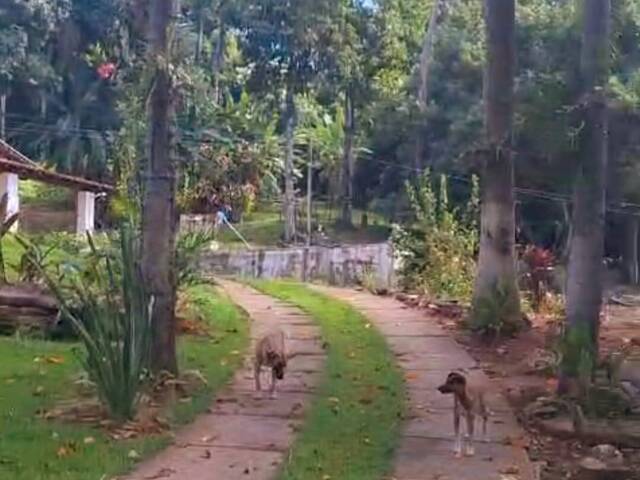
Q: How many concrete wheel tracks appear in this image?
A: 2